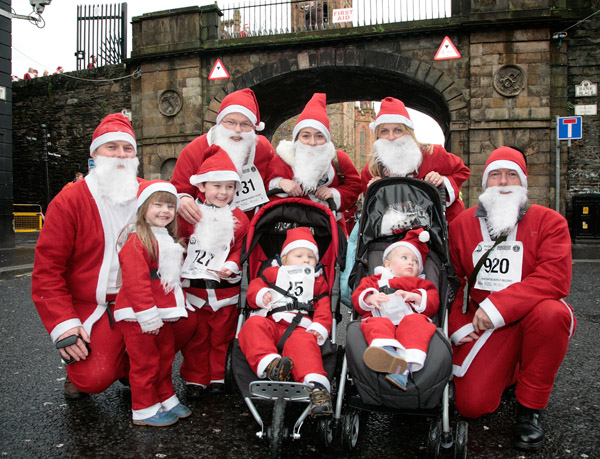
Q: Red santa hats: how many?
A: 9